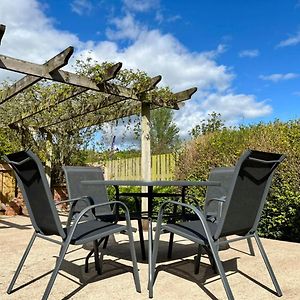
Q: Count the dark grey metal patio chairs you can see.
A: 4